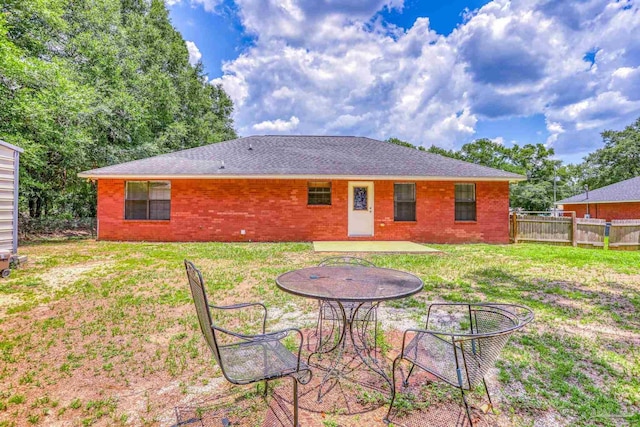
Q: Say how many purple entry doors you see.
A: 0